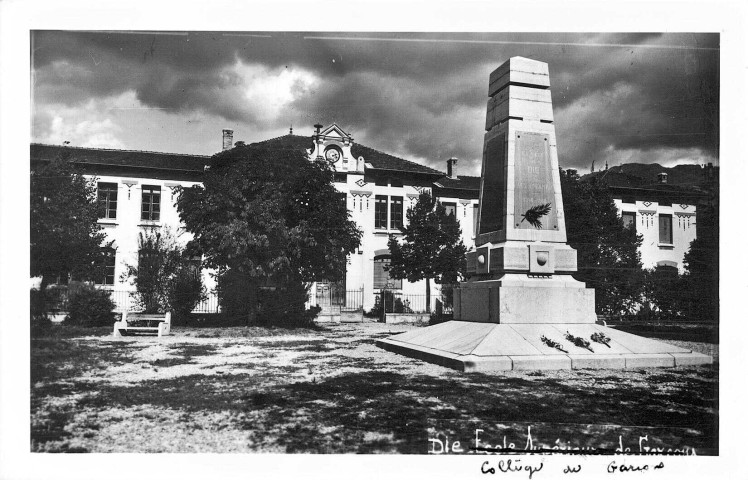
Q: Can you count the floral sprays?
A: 3